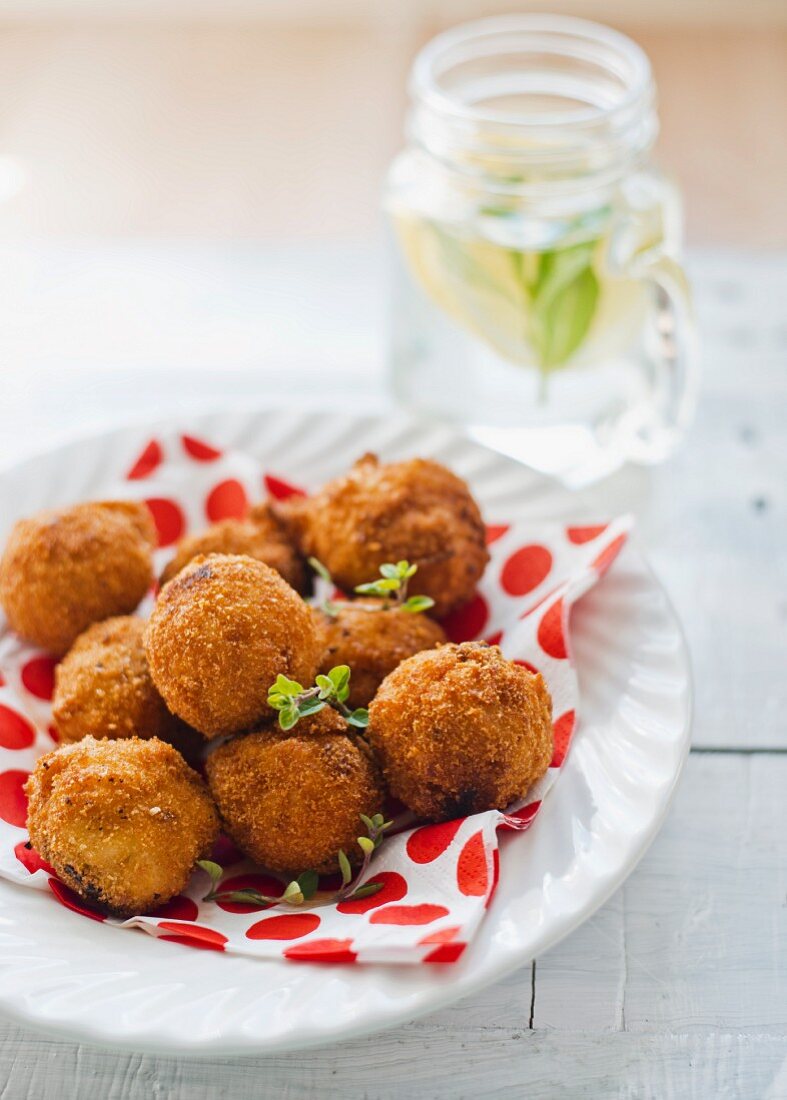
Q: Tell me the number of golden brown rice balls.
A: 9